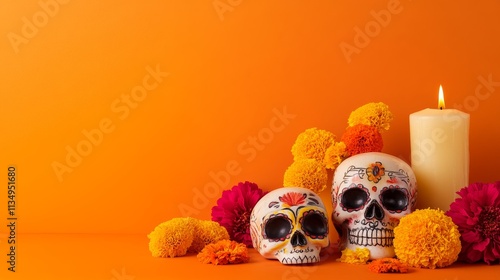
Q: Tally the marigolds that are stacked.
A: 5